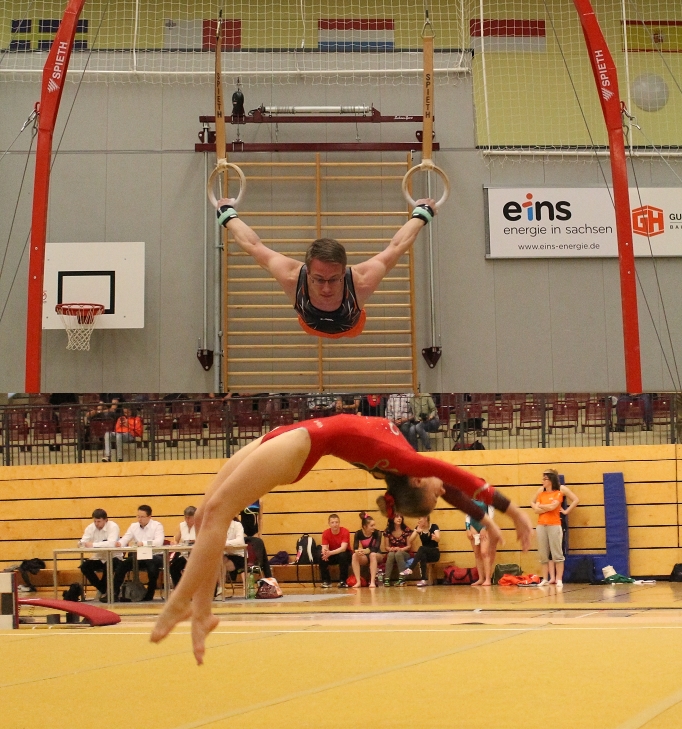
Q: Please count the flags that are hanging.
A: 5